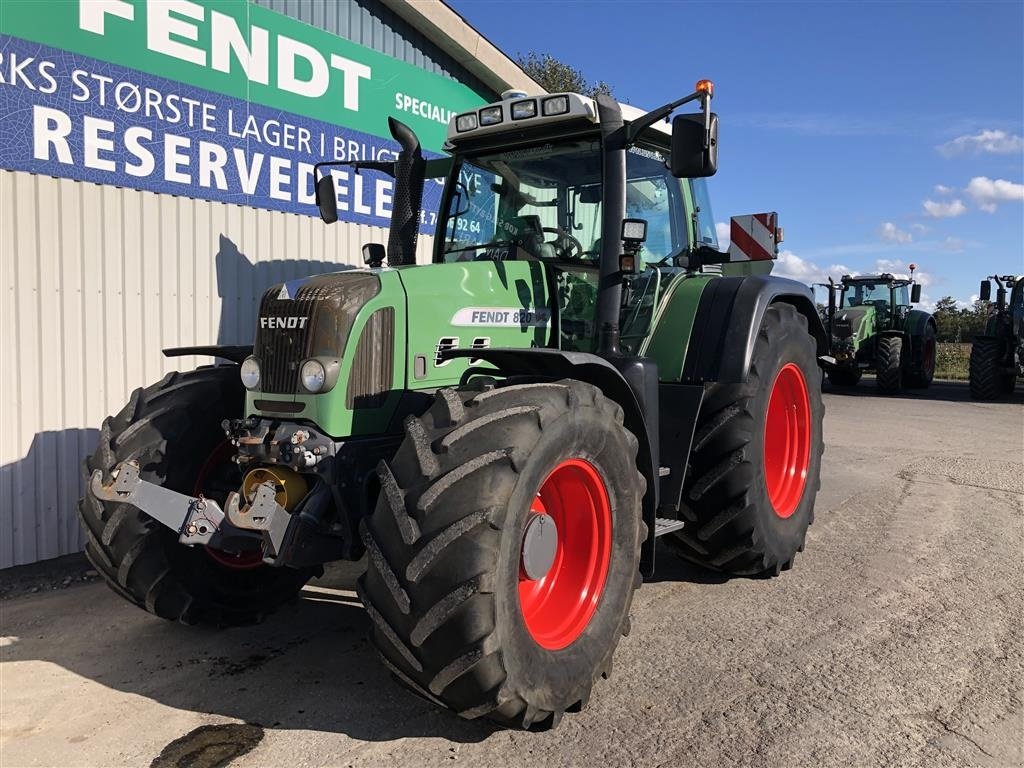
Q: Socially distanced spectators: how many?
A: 0